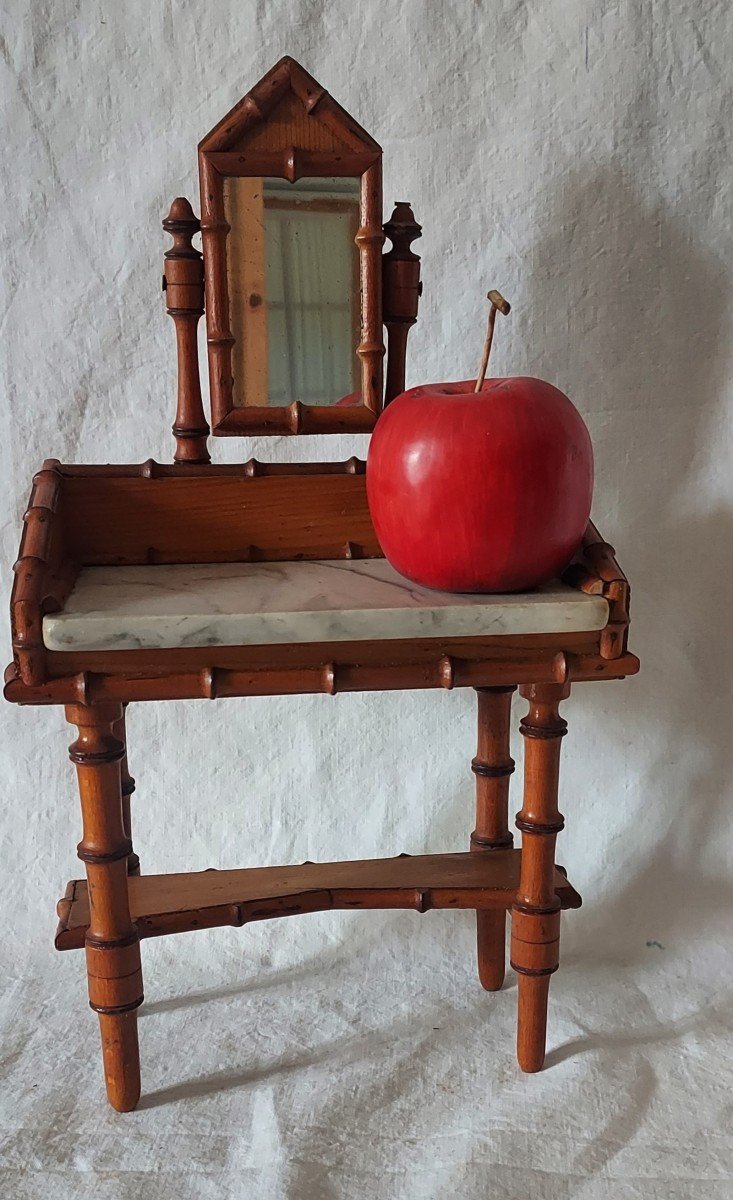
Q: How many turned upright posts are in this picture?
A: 2